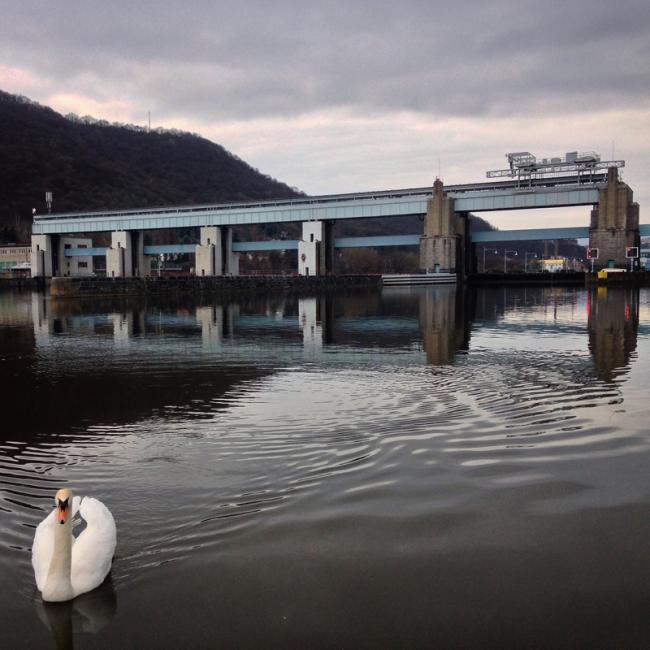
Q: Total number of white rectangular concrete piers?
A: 4